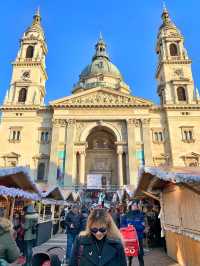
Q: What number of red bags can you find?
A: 1